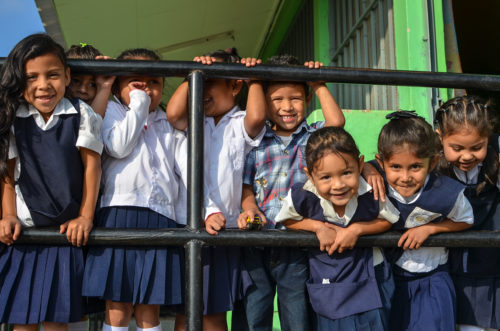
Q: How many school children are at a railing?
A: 8